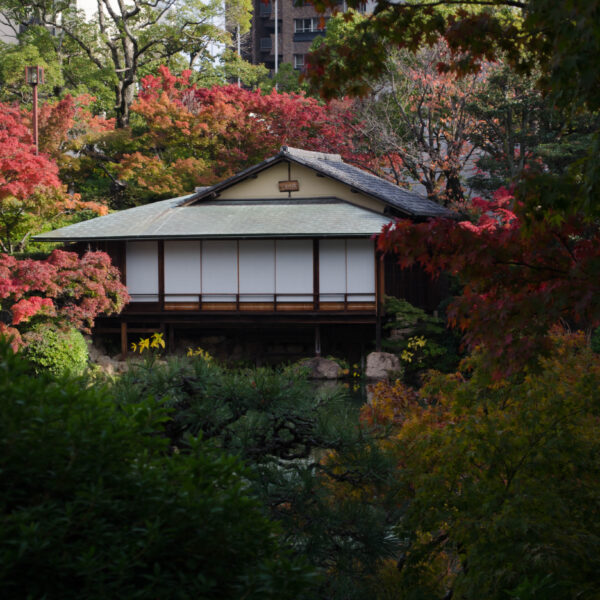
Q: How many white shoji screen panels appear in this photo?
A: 7